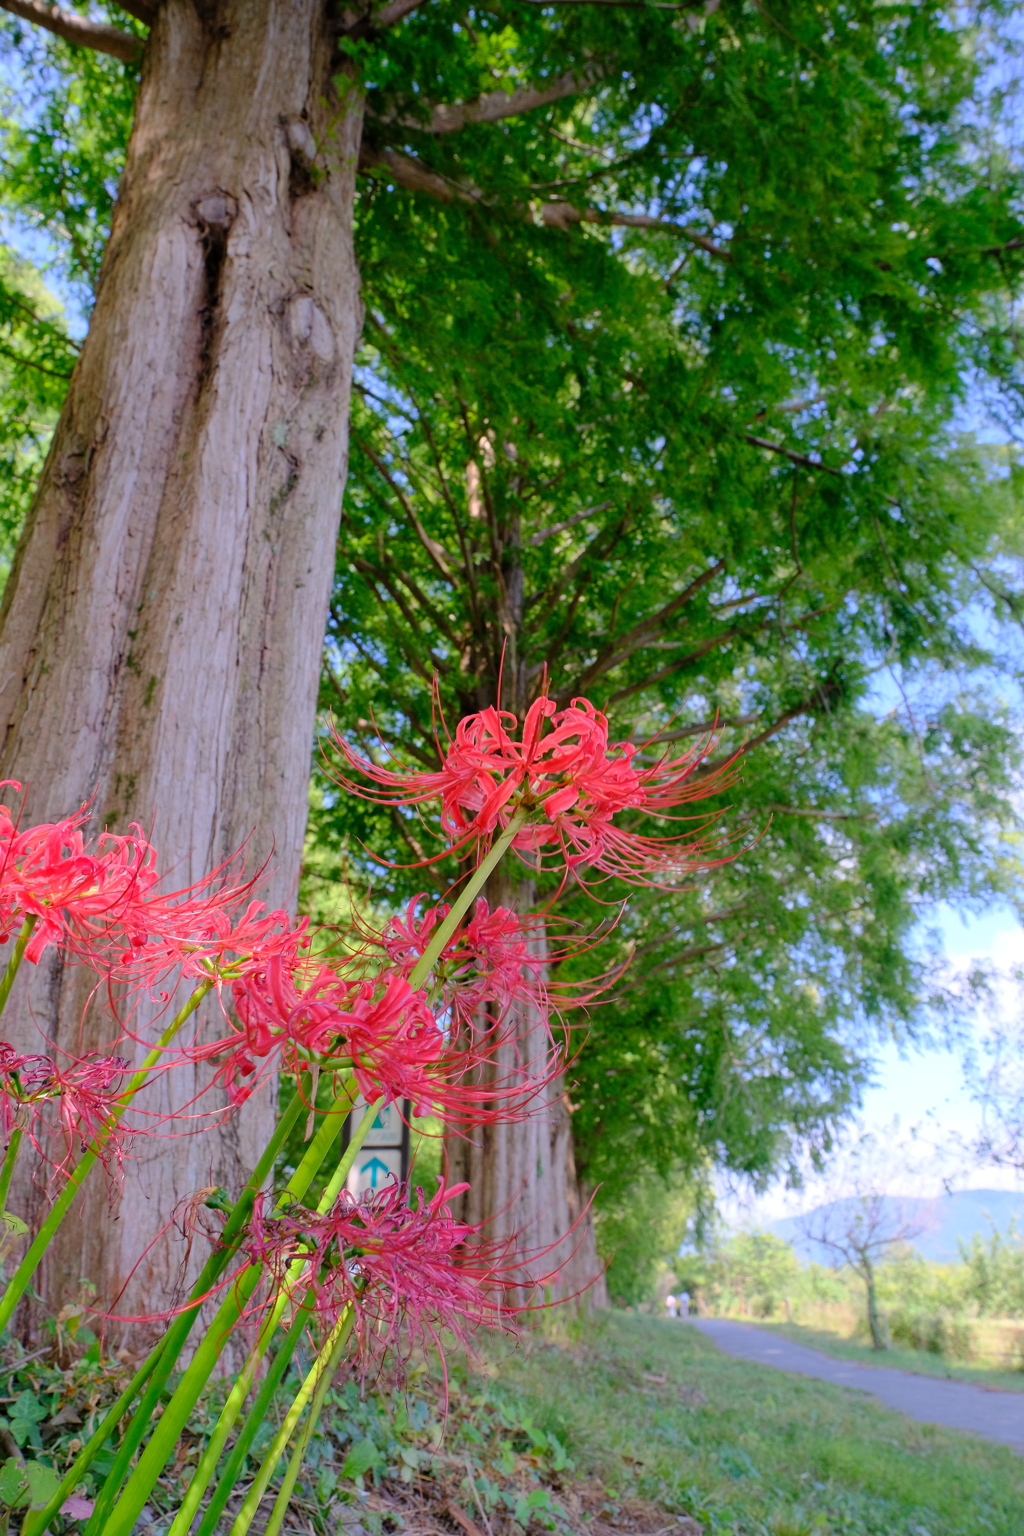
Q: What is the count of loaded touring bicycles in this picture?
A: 0